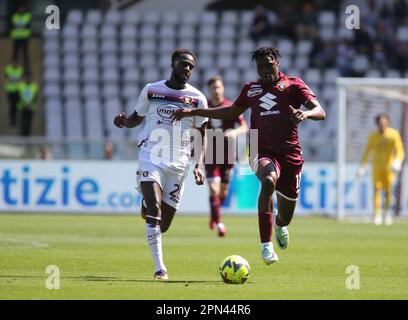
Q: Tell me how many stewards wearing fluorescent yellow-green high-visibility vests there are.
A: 3